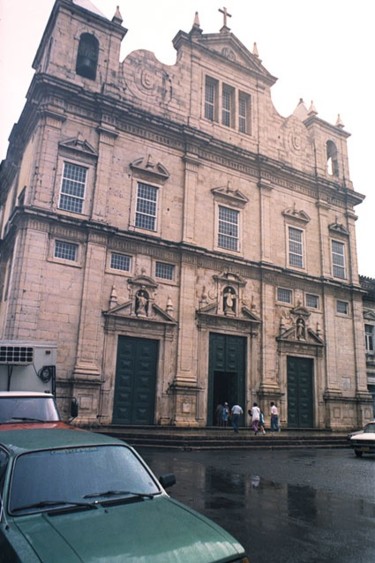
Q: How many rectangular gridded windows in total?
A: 14